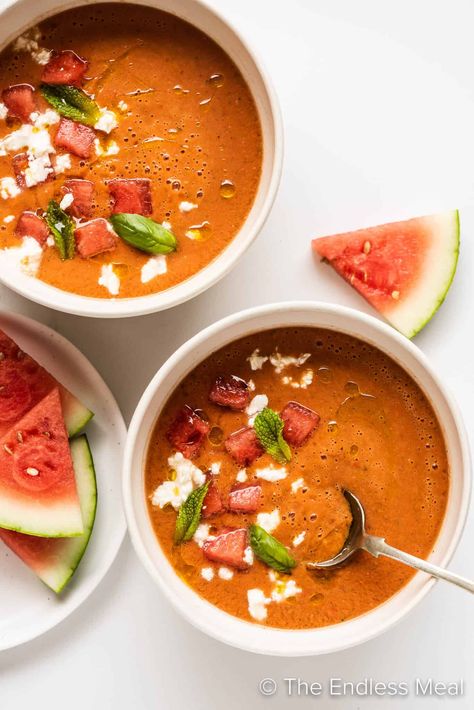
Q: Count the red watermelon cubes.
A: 15